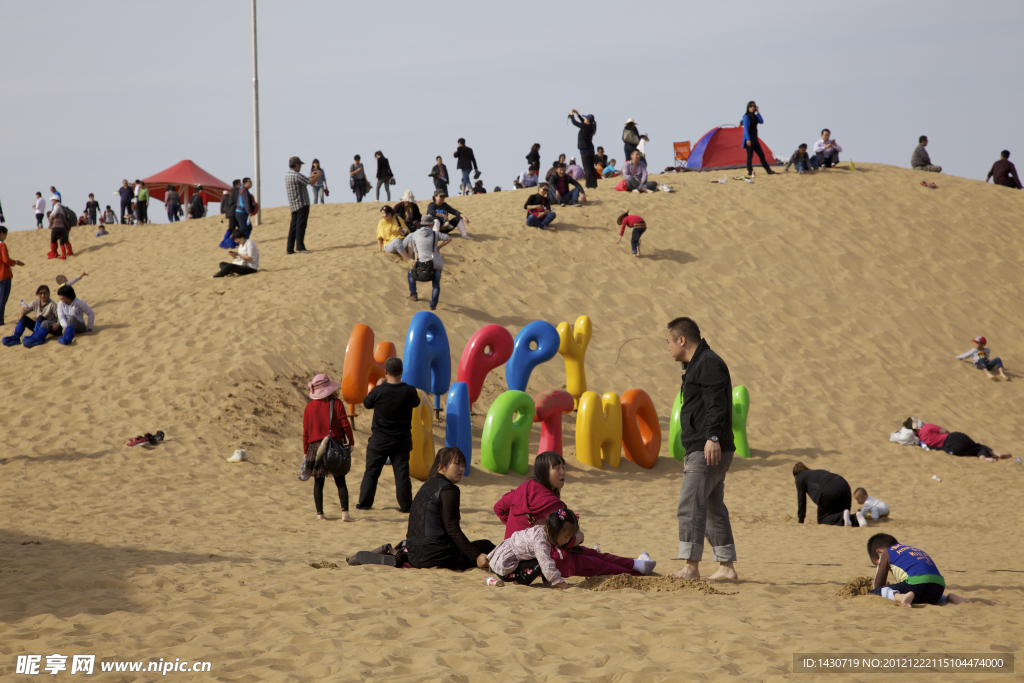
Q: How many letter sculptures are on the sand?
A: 13